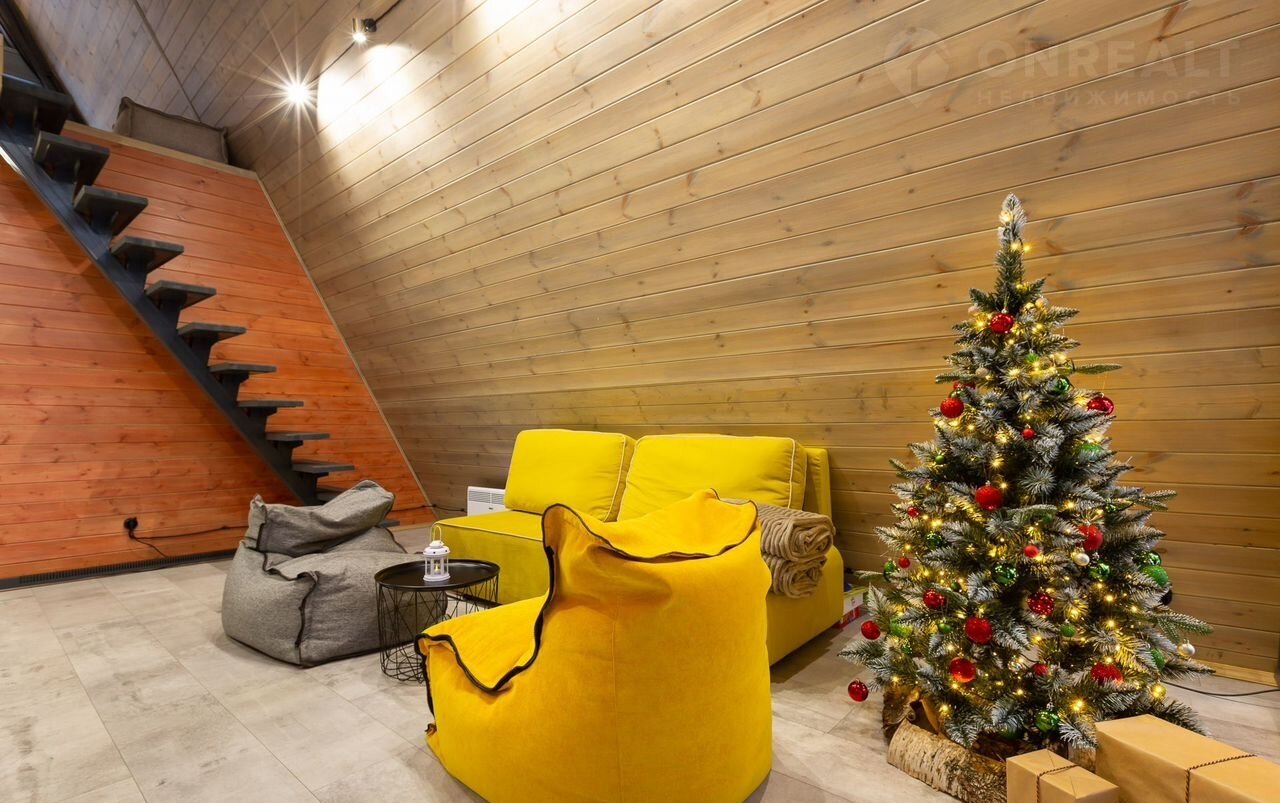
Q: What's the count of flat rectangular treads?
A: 12